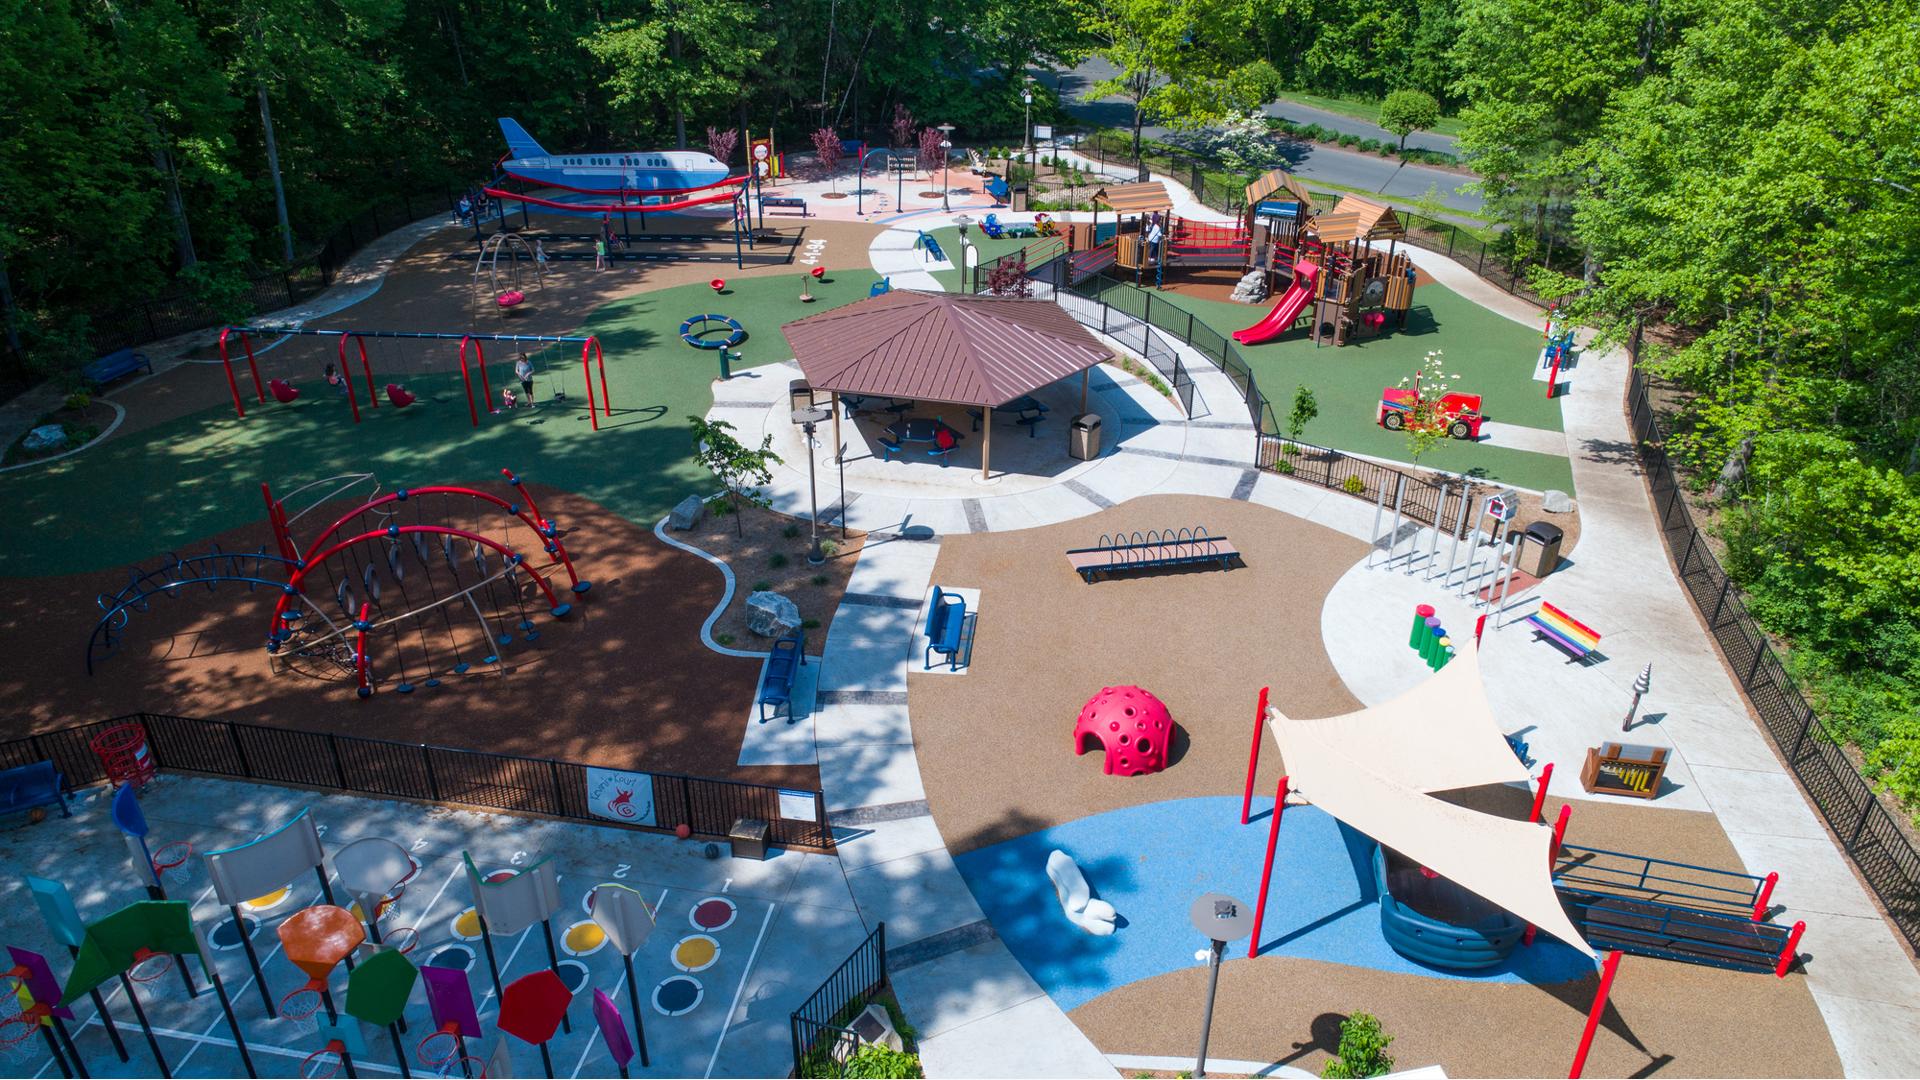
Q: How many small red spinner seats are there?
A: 2